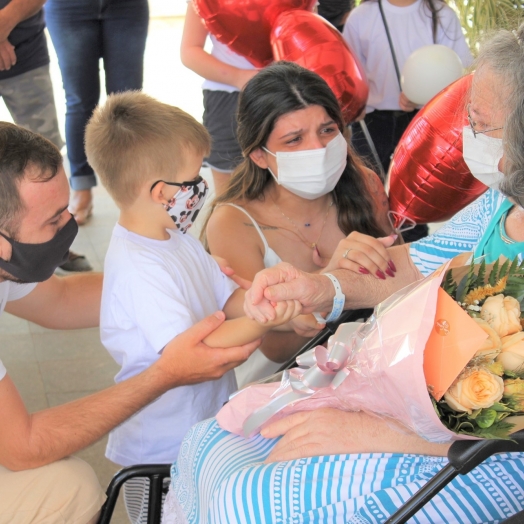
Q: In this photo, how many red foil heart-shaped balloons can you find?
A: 3